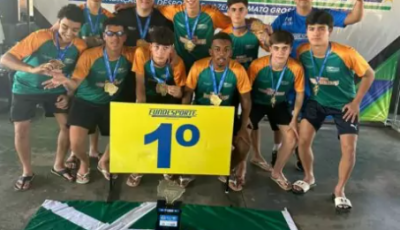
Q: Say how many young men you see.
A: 11